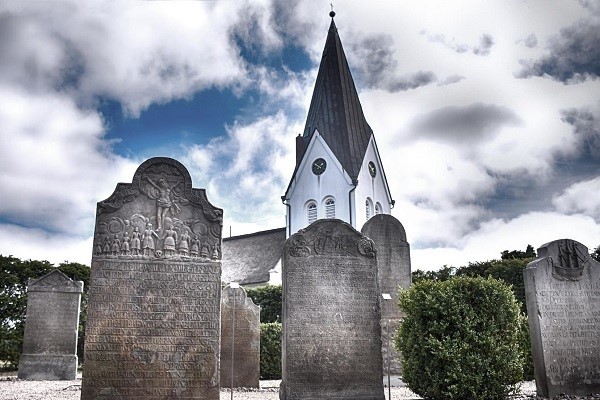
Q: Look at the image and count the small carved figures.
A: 11